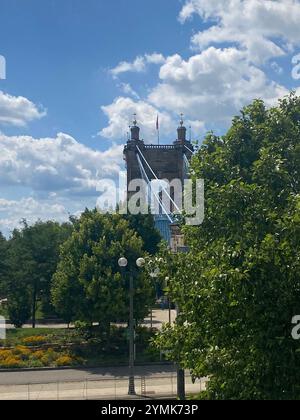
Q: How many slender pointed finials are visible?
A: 2